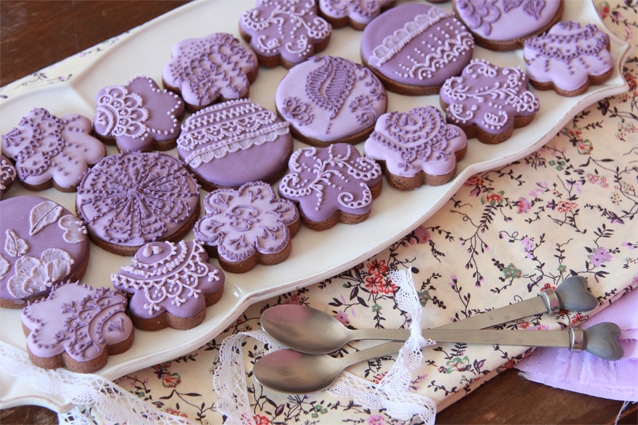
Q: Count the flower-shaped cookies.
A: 12